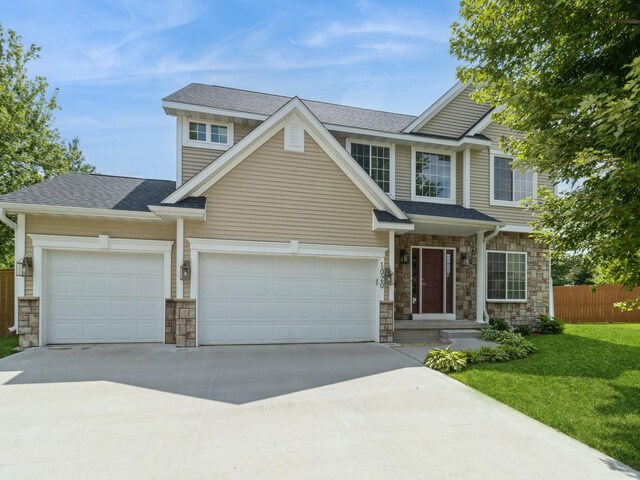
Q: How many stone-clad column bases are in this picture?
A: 3